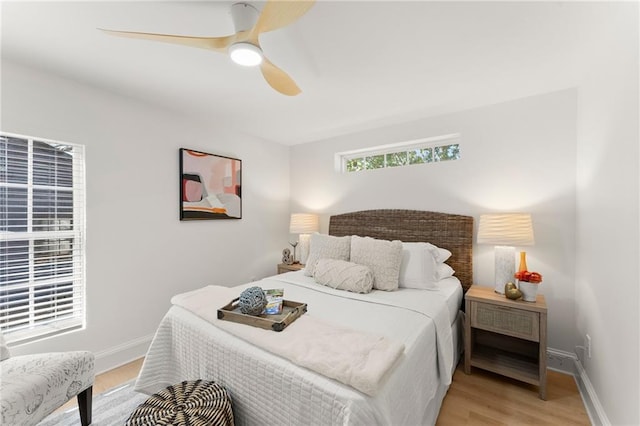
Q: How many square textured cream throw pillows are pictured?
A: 2